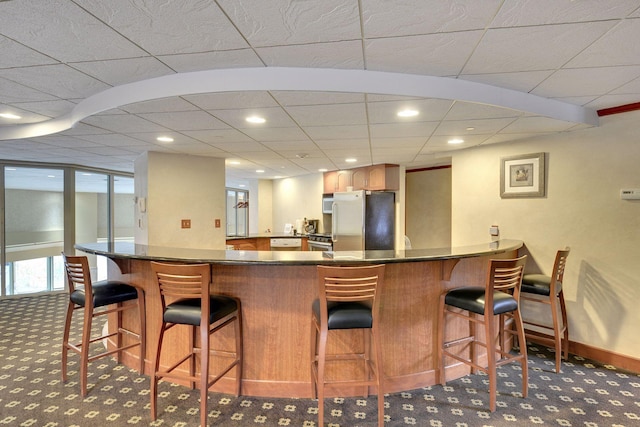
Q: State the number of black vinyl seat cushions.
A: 5